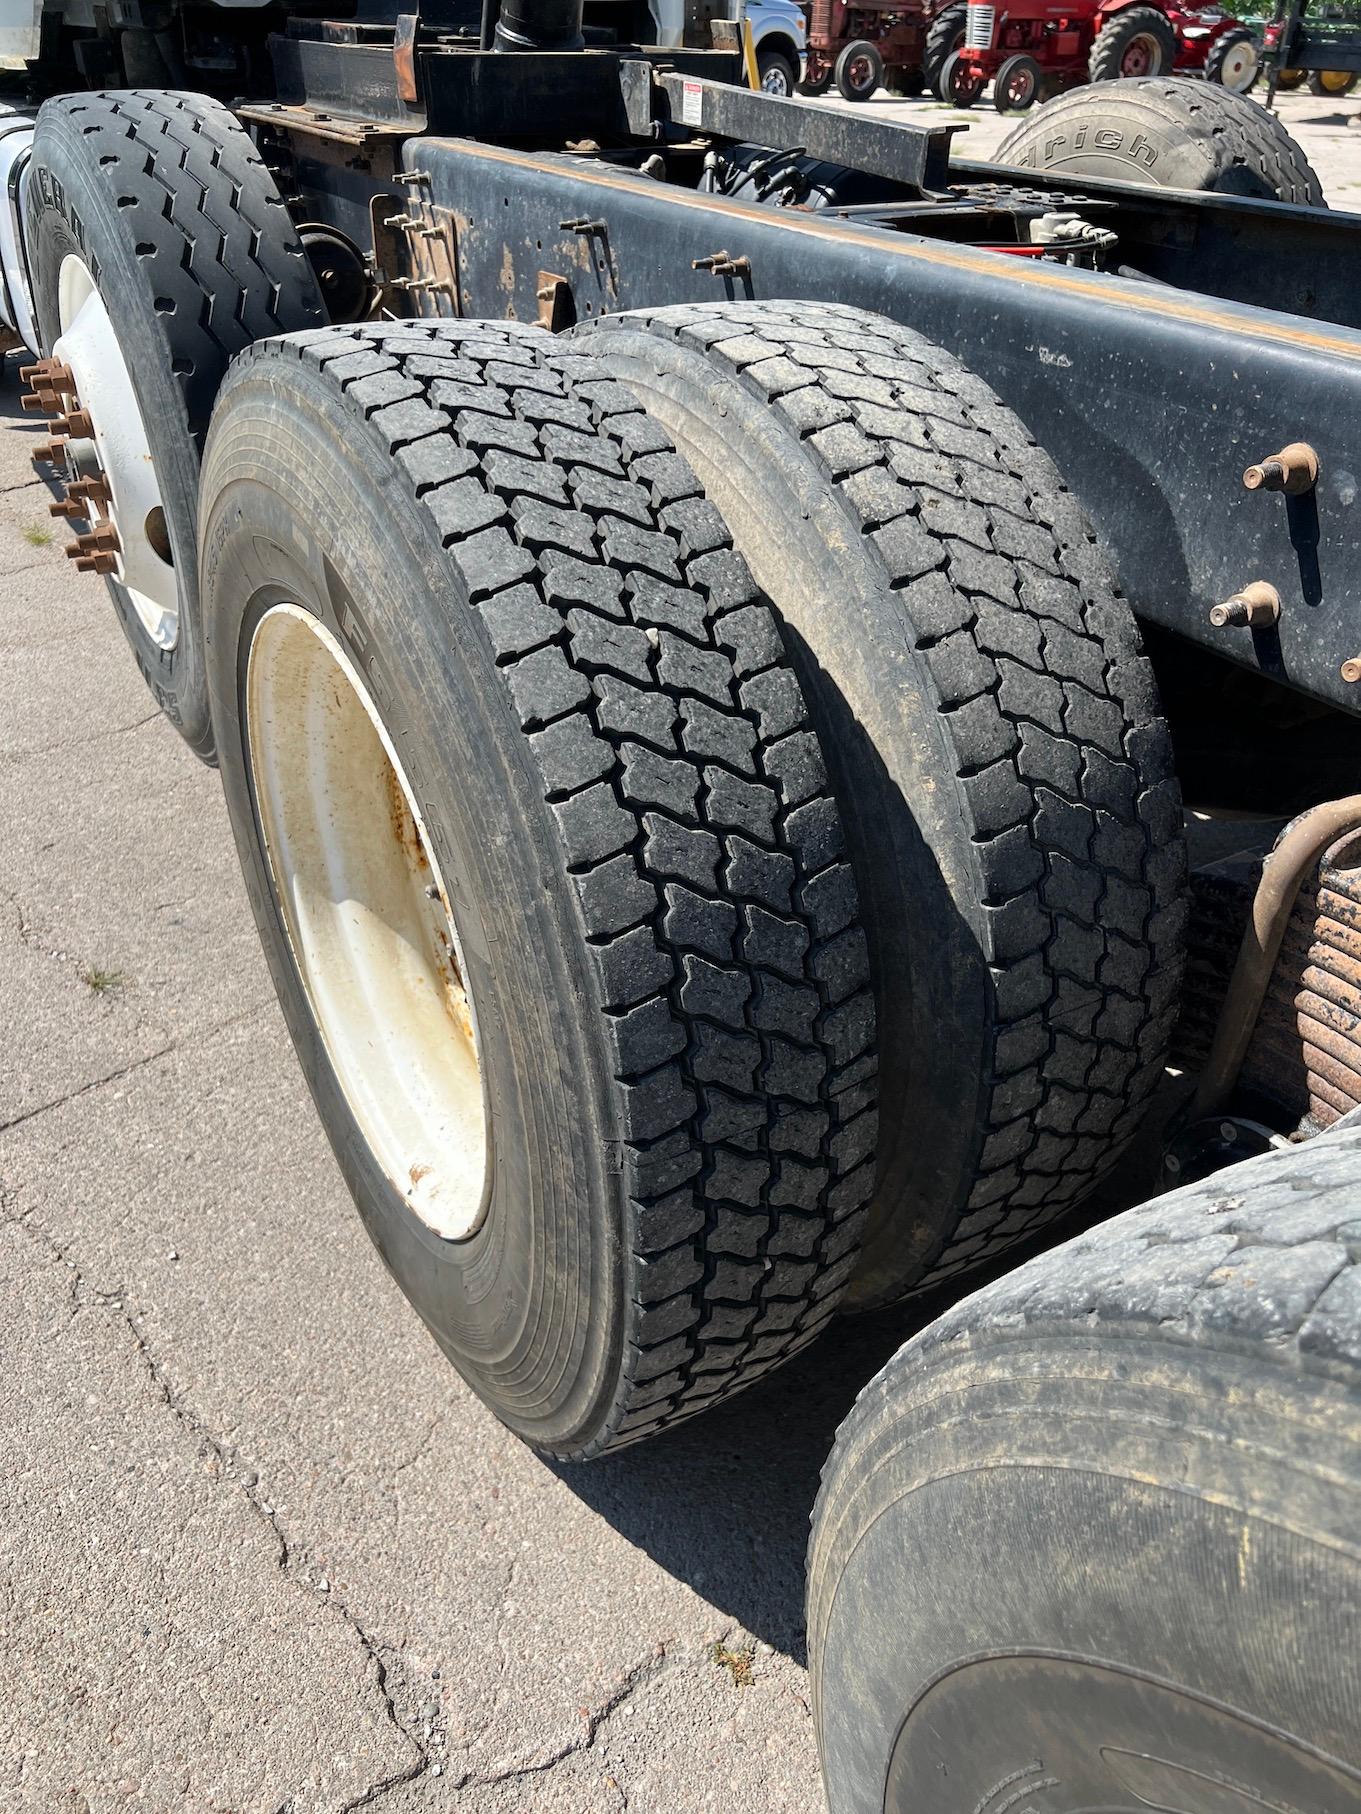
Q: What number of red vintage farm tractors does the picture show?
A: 3